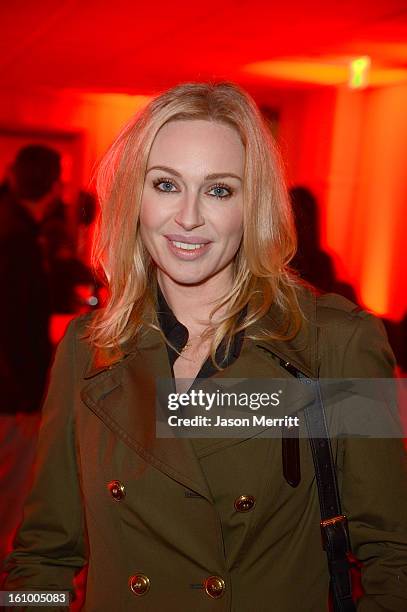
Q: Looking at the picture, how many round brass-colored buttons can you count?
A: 4